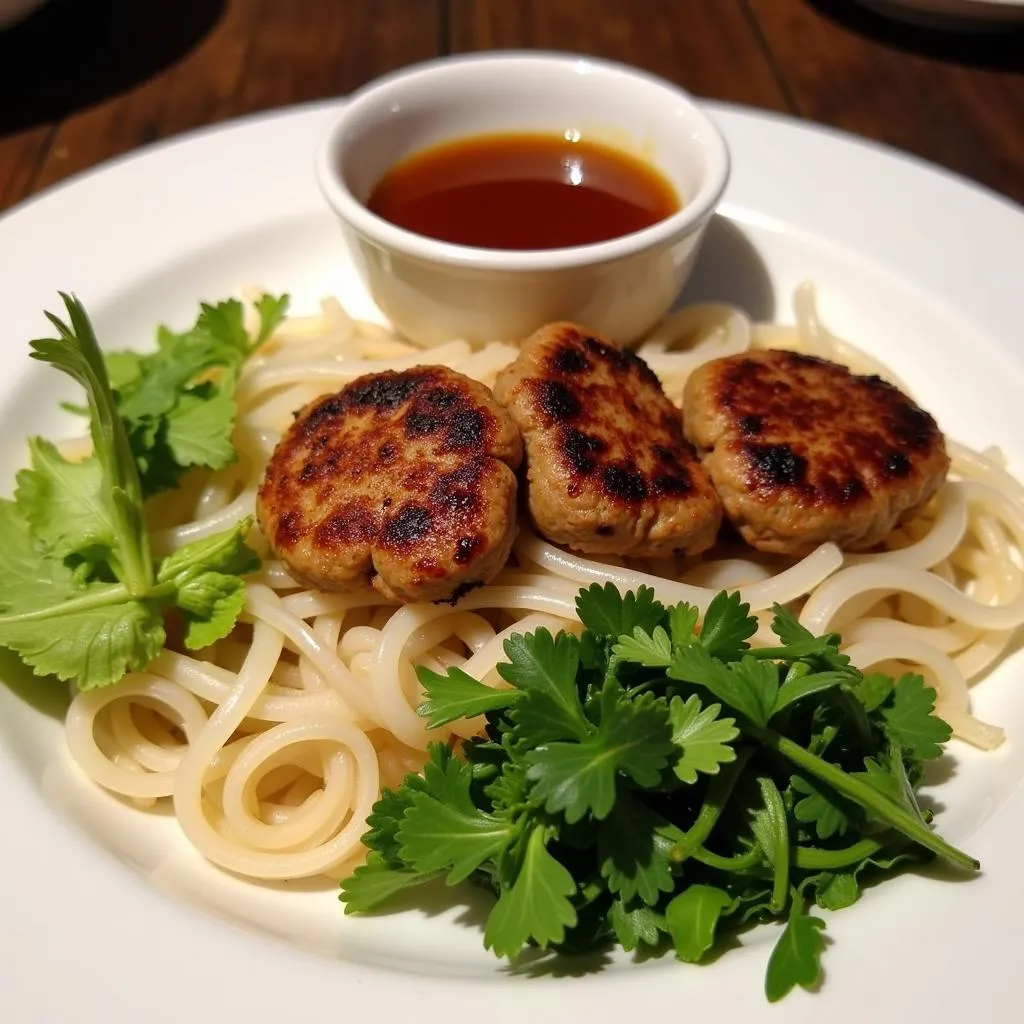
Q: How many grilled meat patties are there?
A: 3